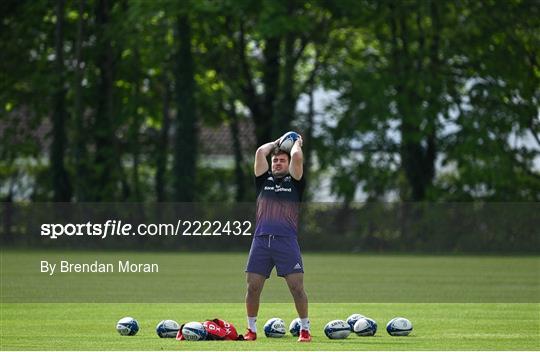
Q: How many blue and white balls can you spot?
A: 10